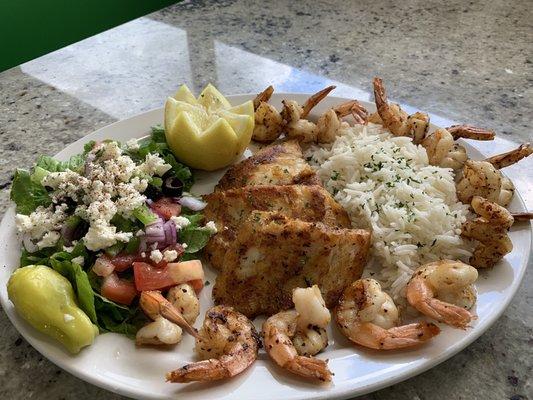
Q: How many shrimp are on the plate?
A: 12